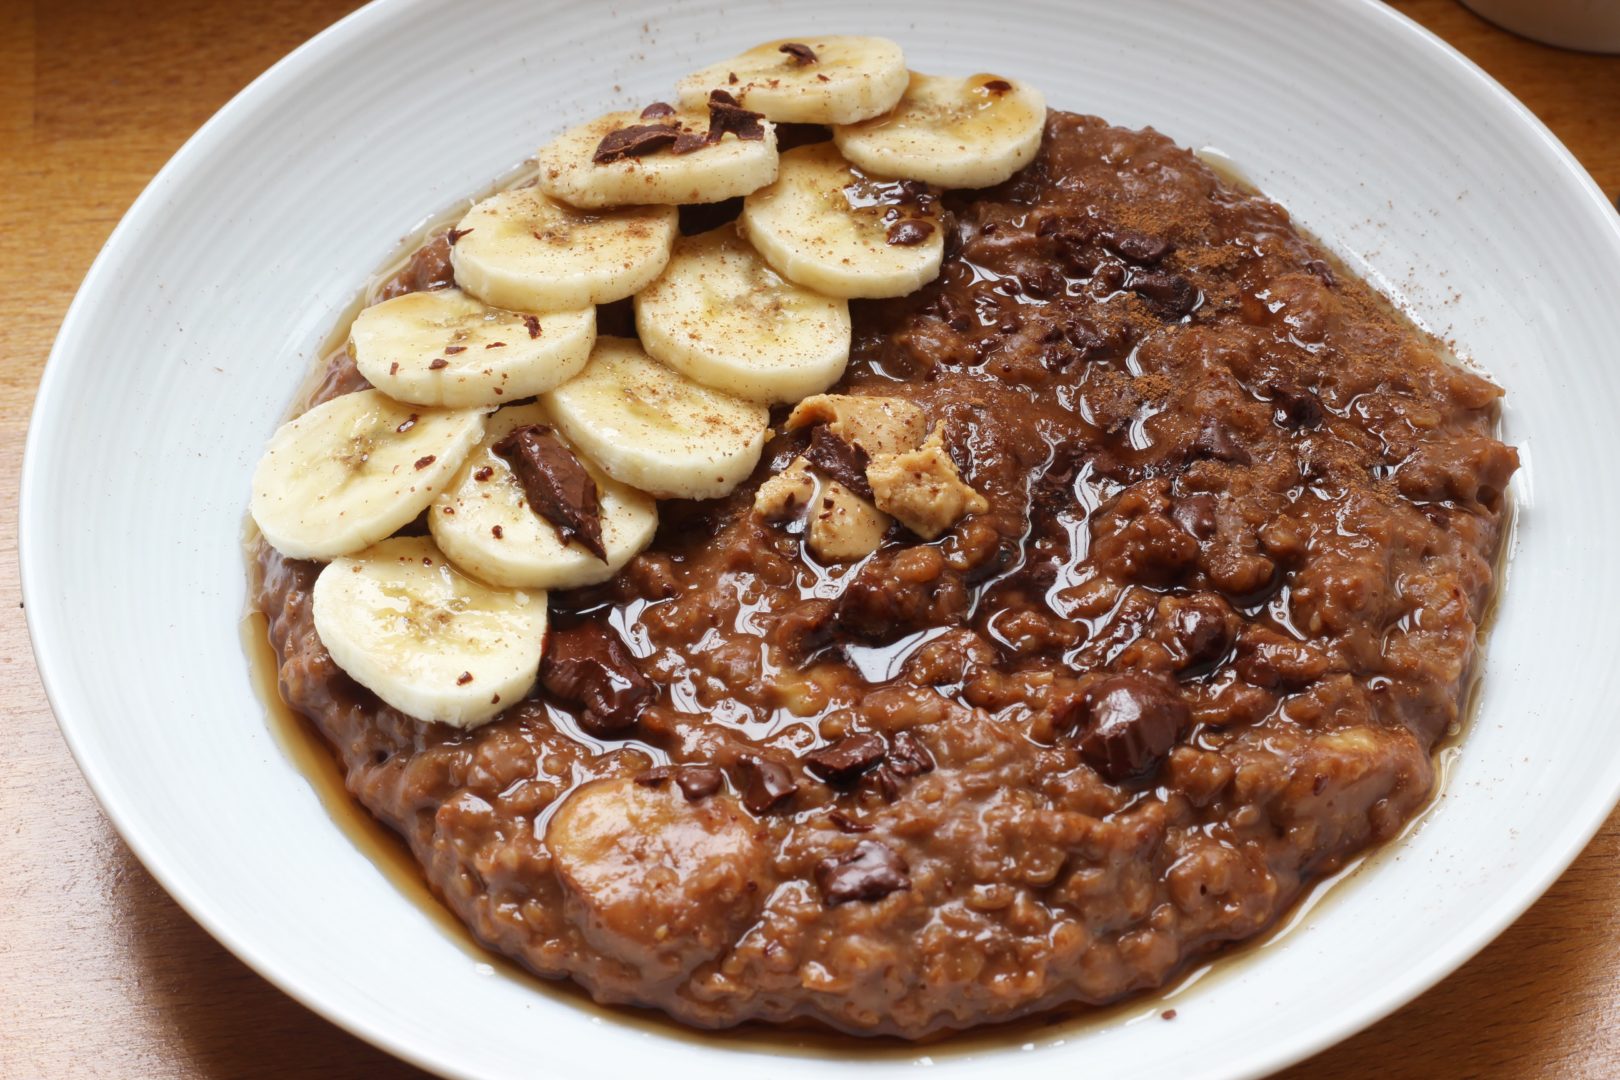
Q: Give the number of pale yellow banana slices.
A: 11